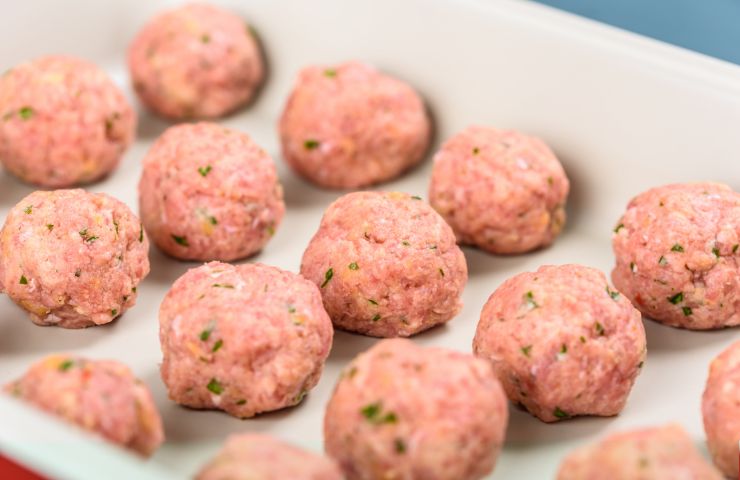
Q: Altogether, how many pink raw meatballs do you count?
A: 15